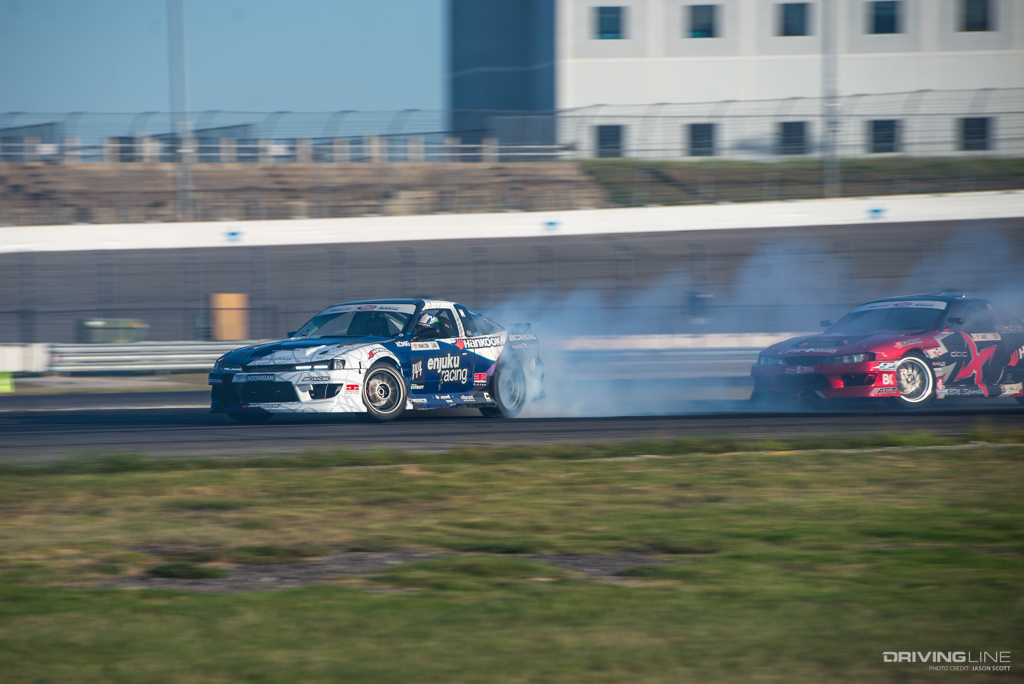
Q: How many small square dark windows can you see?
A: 10